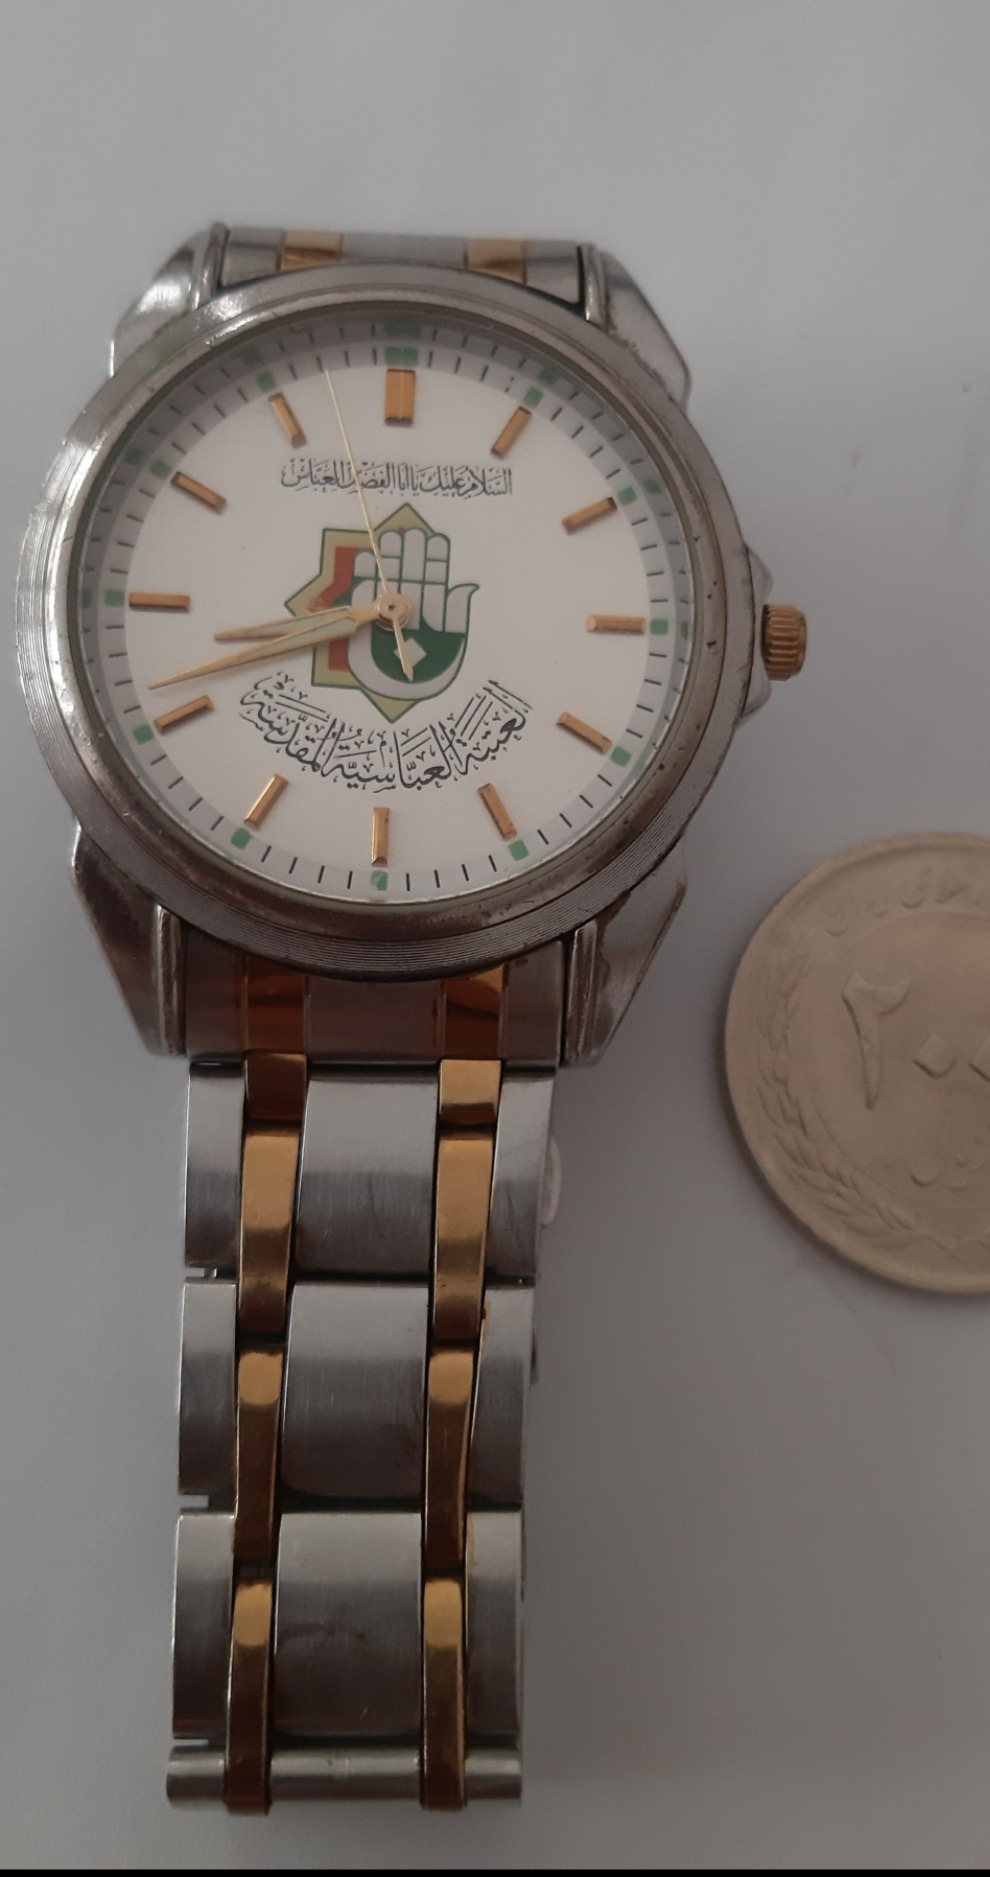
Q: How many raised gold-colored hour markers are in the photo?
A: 12